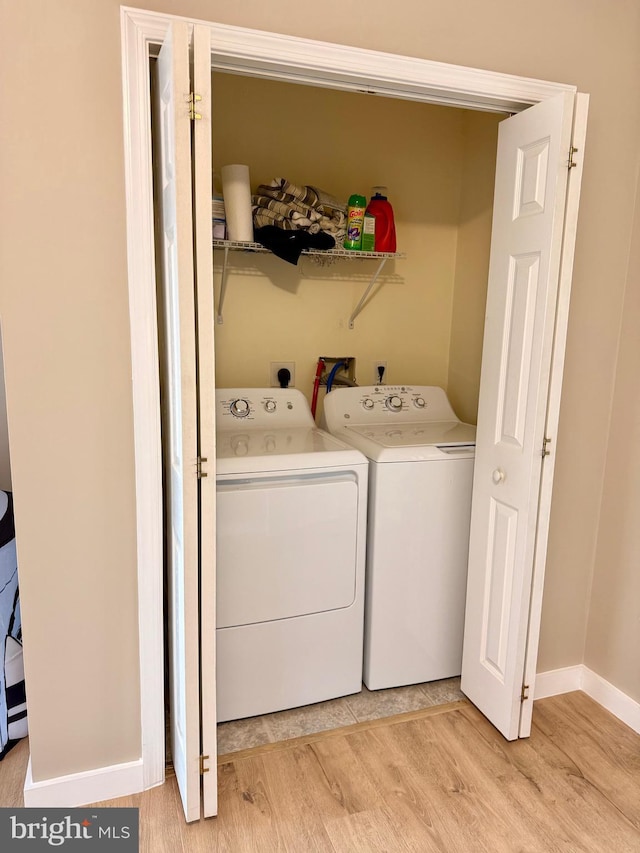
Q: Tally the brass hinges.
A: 6